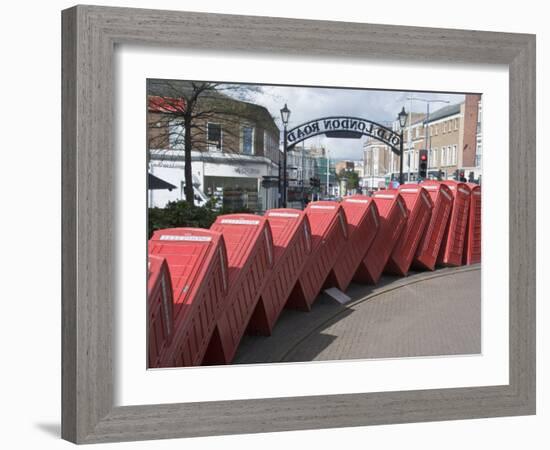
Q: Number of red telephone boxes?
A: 11